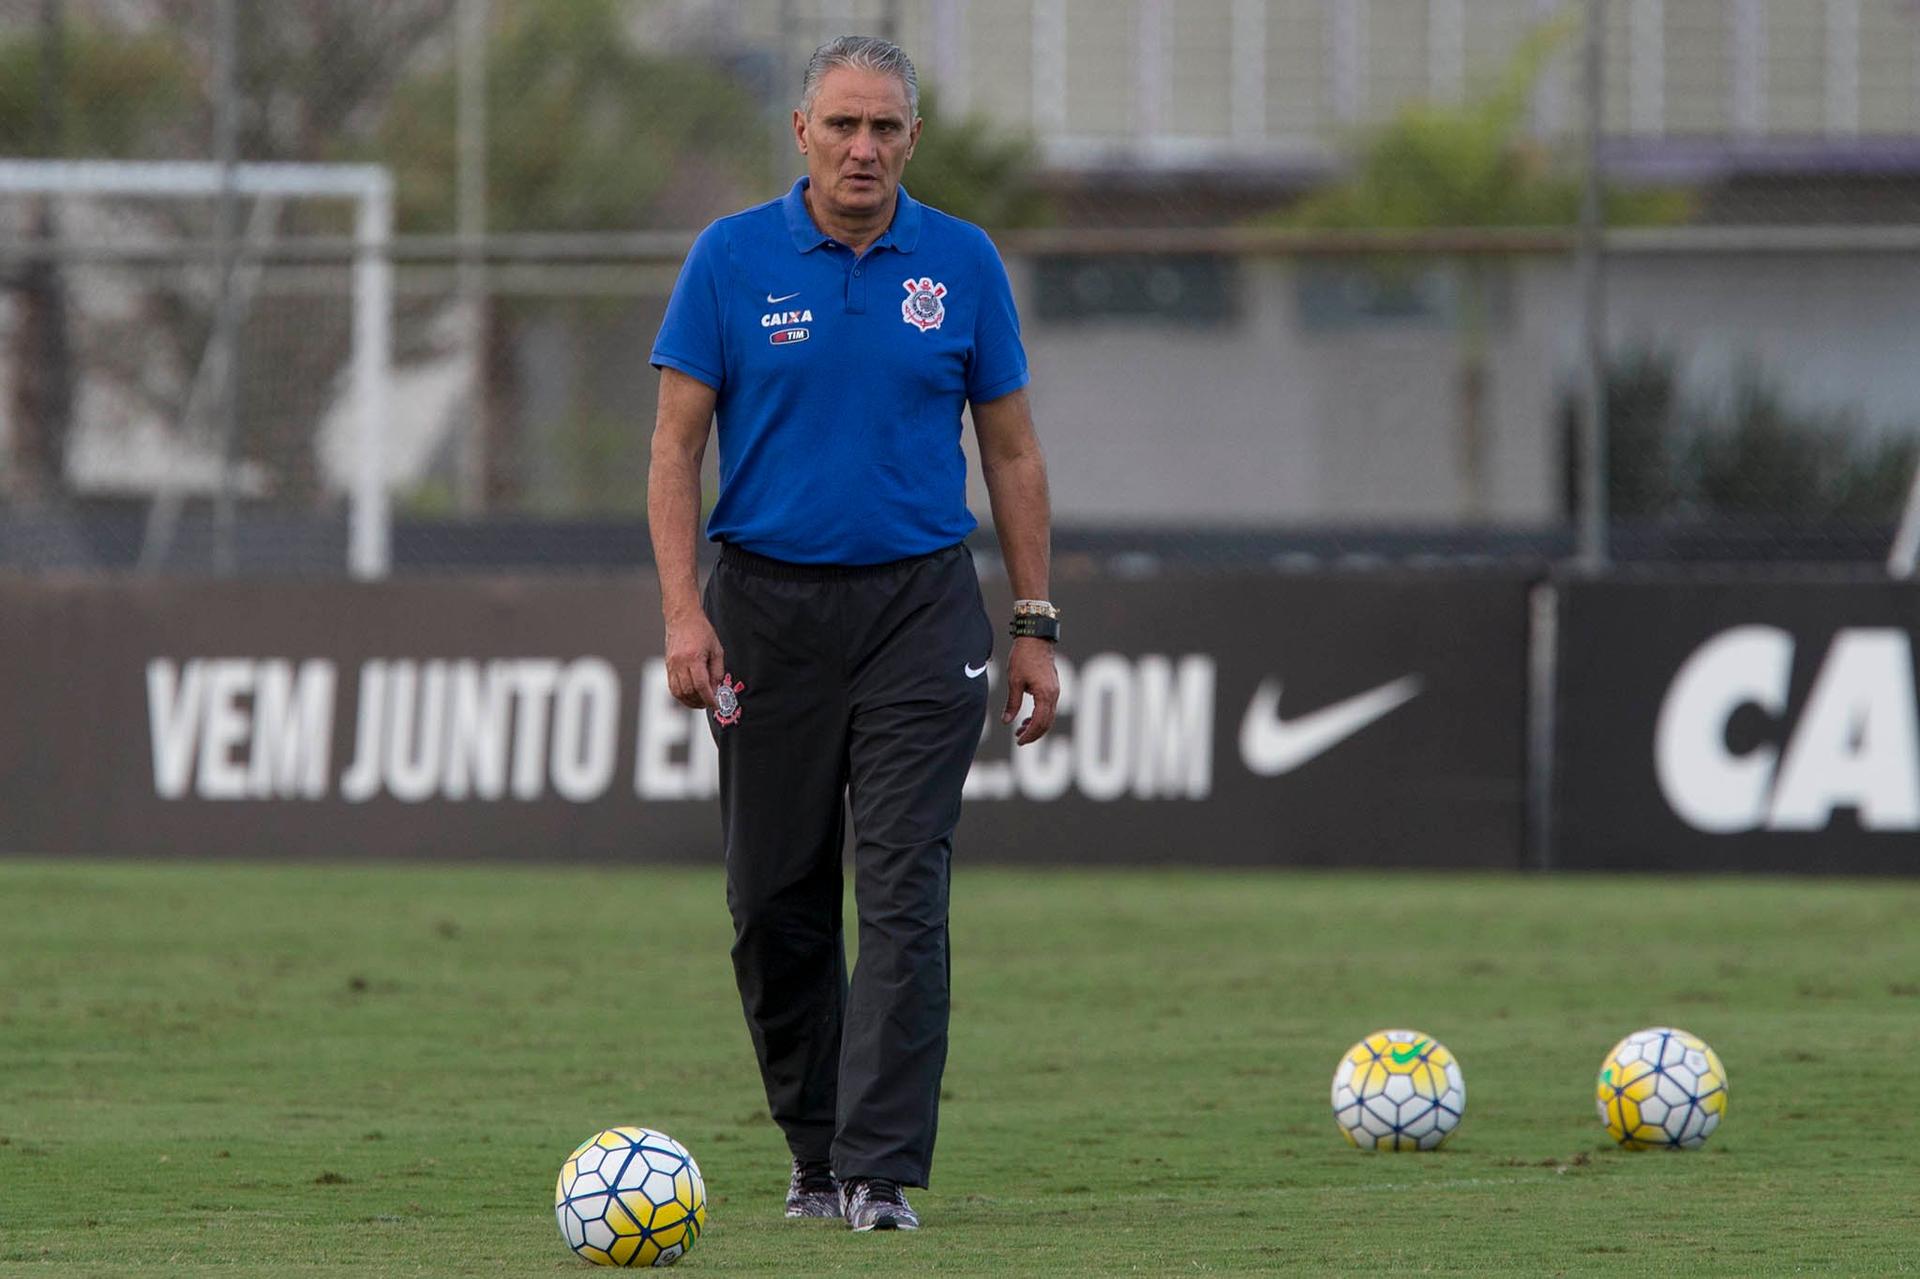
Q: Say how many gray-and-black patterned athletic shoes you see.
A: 2